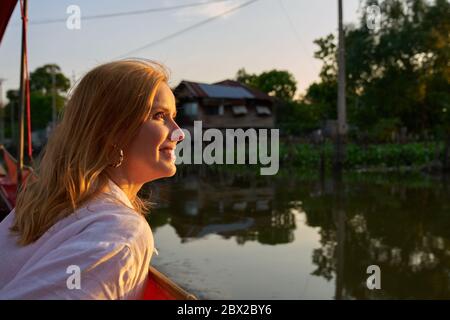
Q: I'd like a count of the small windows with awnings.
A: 2